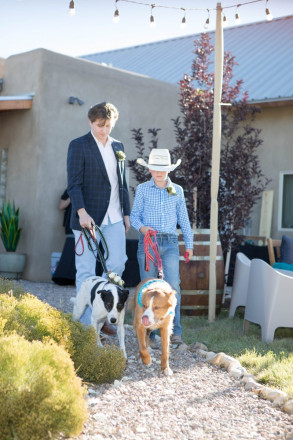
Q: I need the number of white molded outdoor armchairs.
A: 2